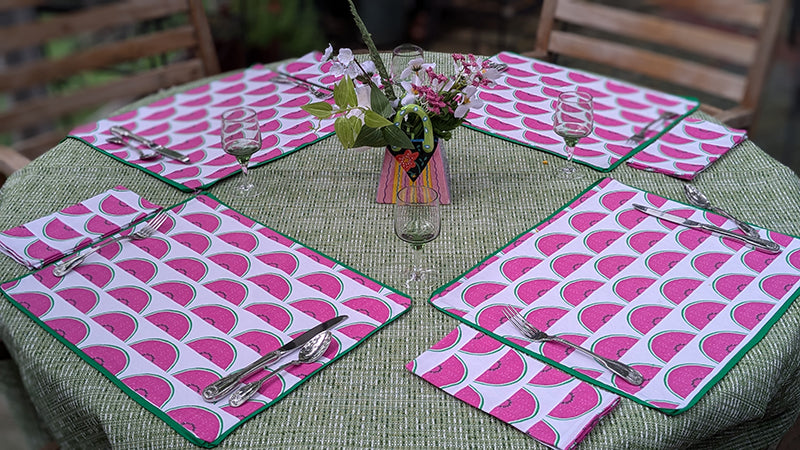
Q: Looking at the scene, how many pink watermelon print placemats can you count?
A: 4